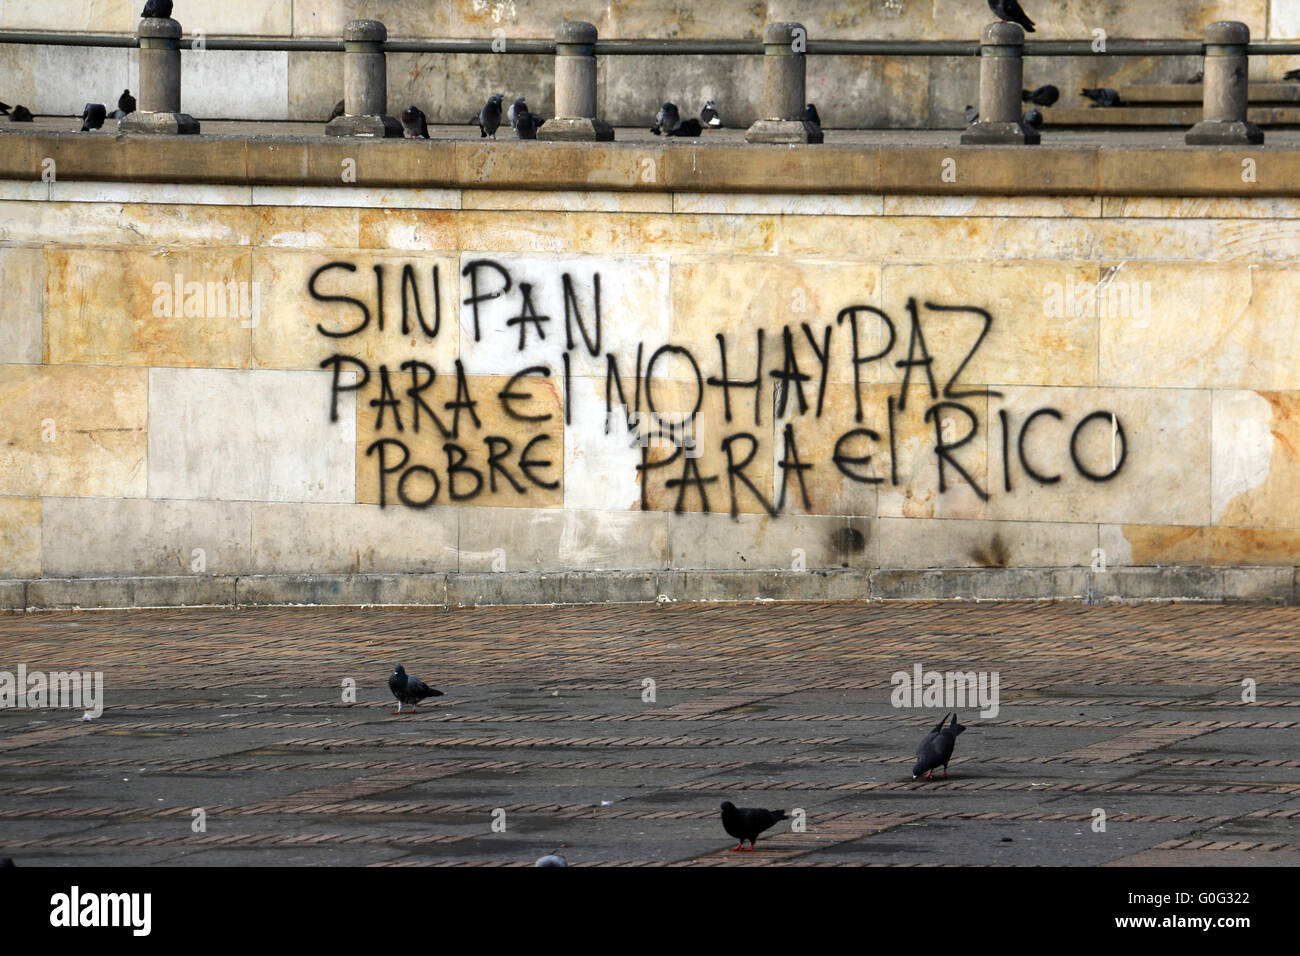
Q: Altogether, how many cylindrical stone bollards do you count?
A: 6